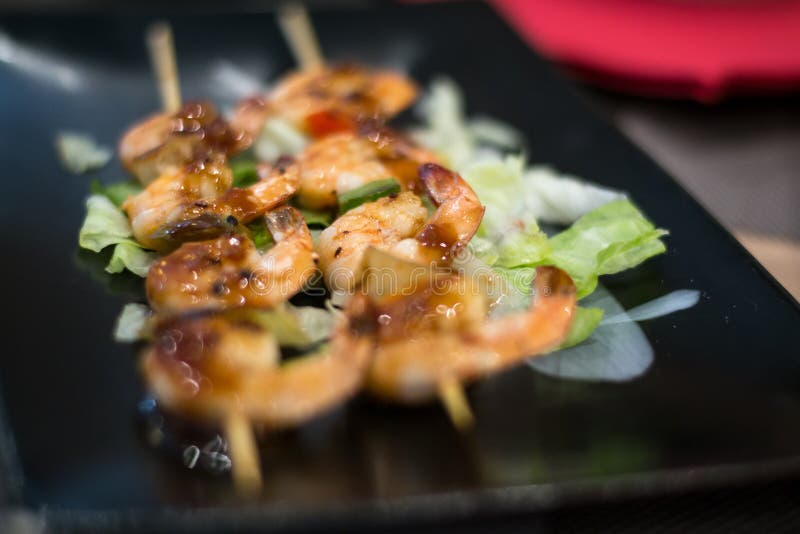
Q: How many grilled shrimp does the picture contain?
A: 8